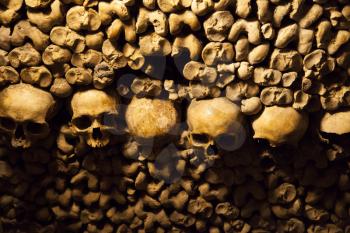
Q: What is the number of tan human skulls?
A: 6